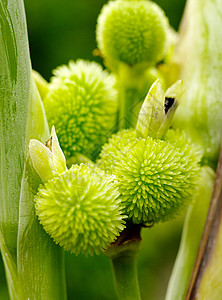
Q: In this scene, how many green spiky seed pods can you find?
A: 4